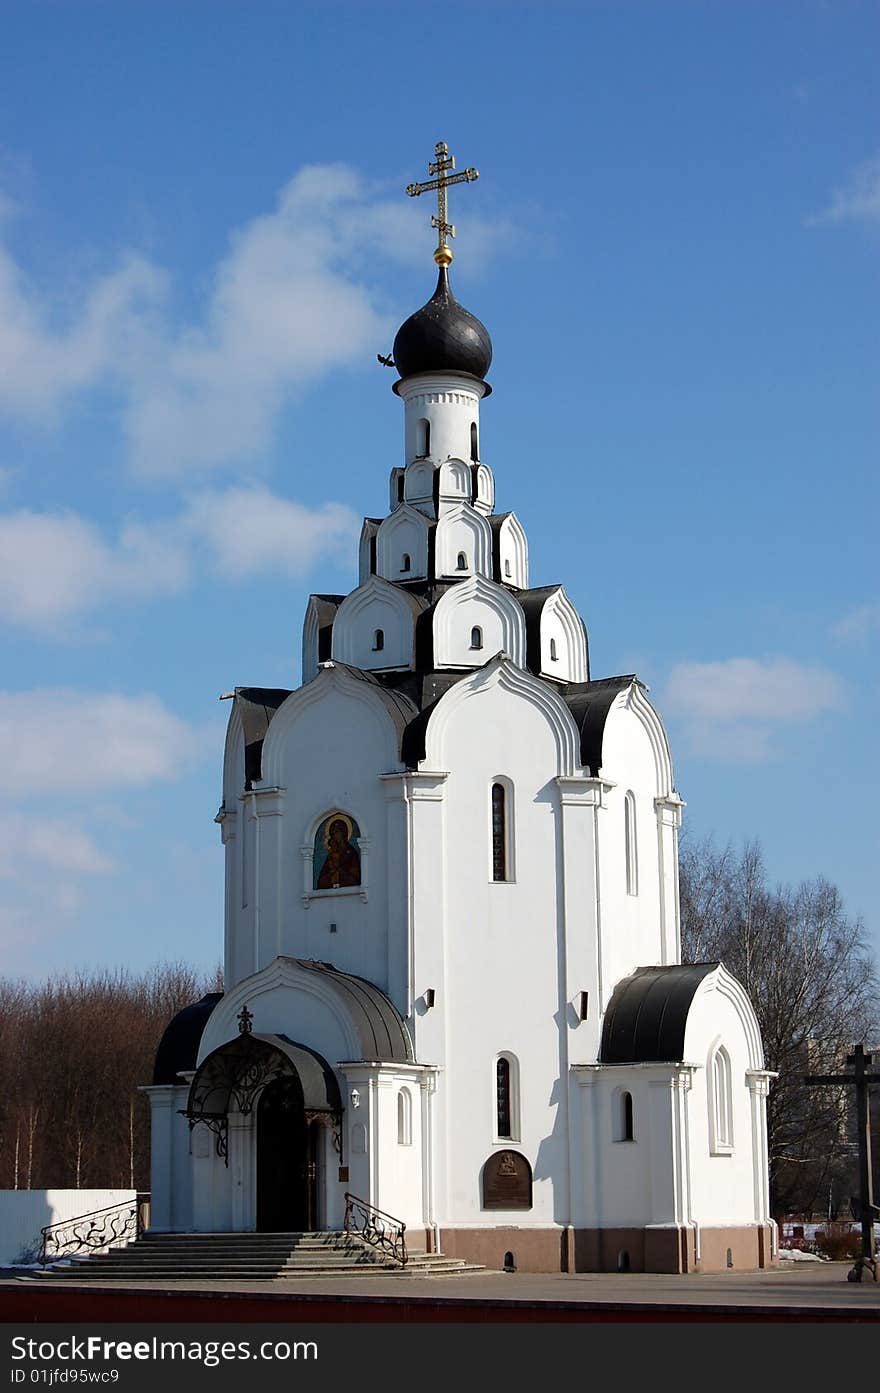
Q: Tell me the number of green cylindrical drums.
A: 0